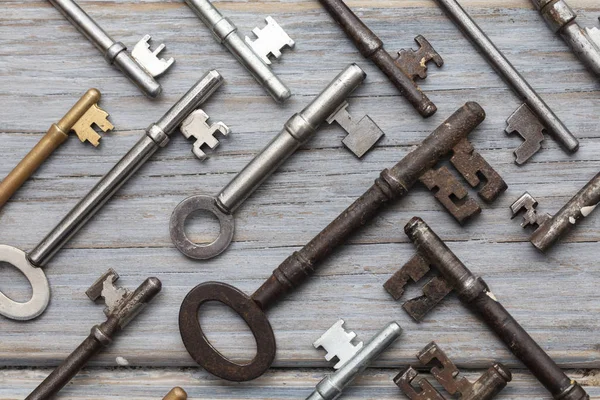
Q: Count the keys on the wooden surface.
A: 15